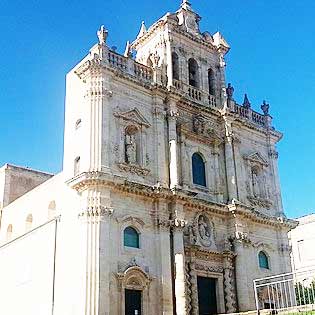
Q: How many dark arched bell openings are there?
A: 3